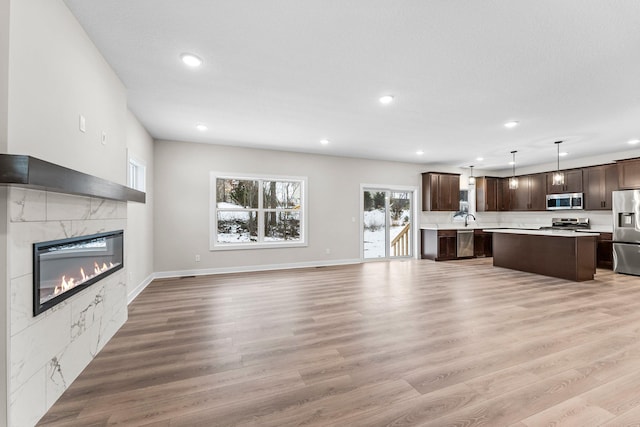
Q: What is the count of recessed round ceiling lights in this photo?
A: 10